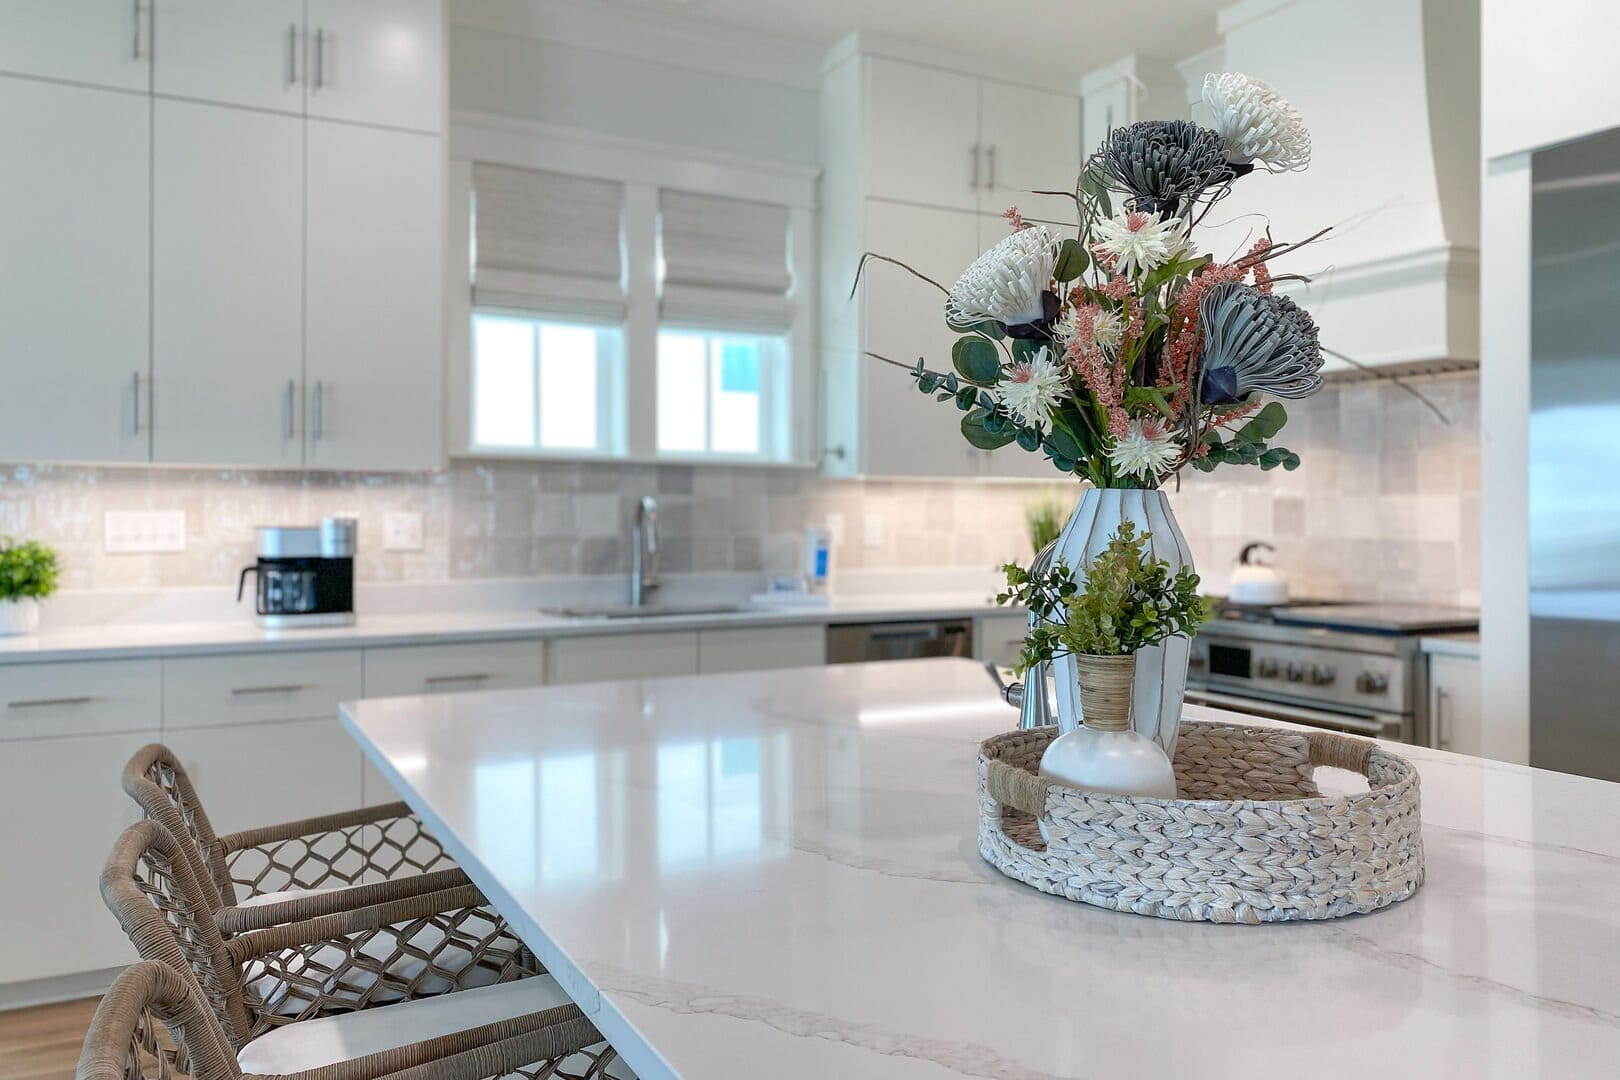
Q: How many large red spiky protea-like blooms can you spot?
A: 0